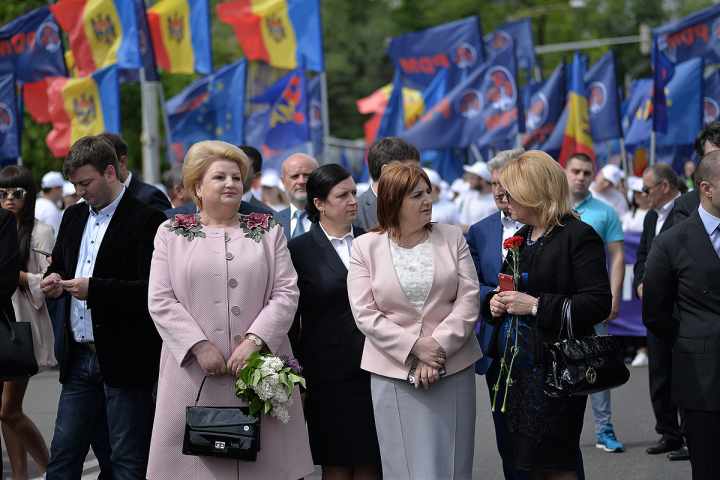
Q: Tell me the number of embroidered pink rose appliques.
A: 2